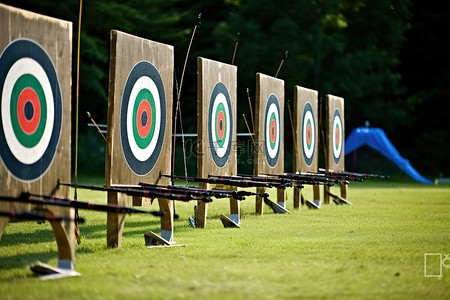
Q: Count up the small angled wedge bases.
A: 6